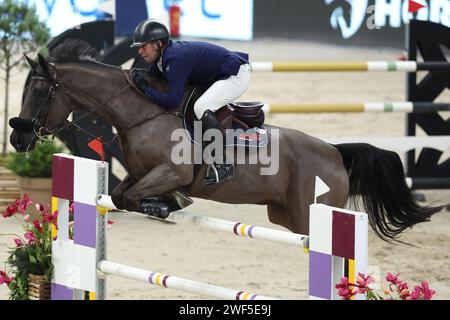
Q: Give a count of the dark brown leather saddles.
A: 1